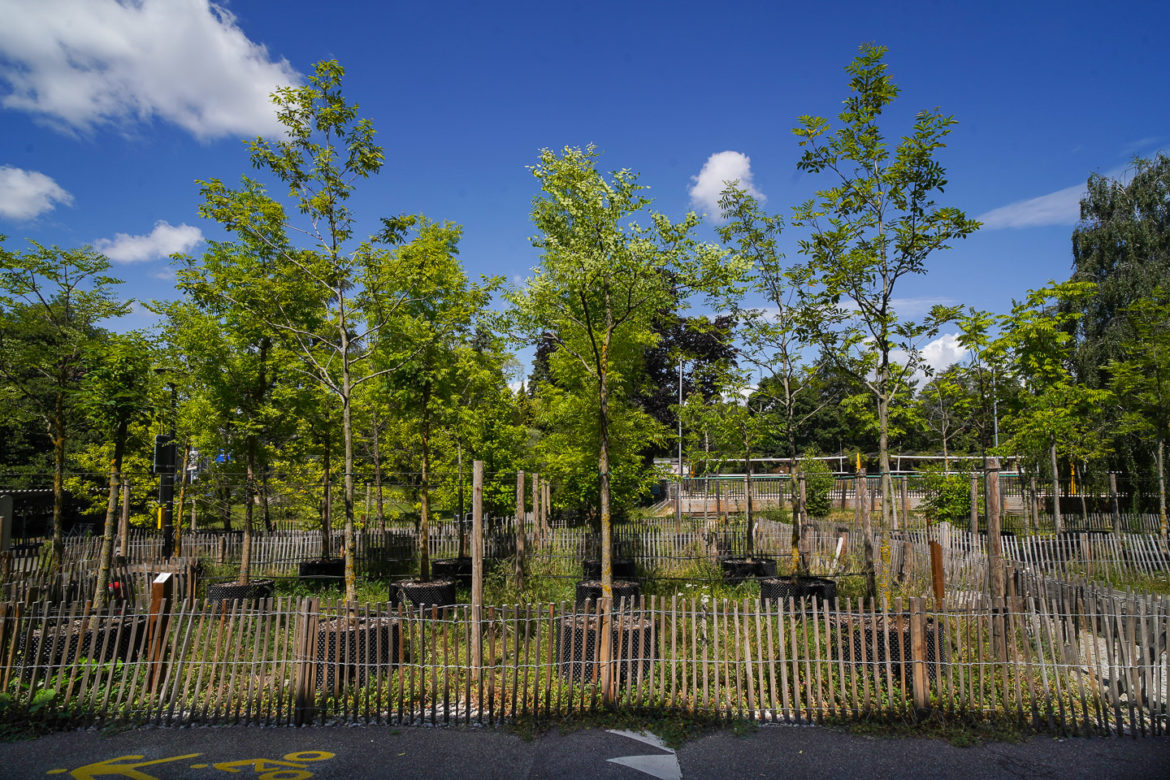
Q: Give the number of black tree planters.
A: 12